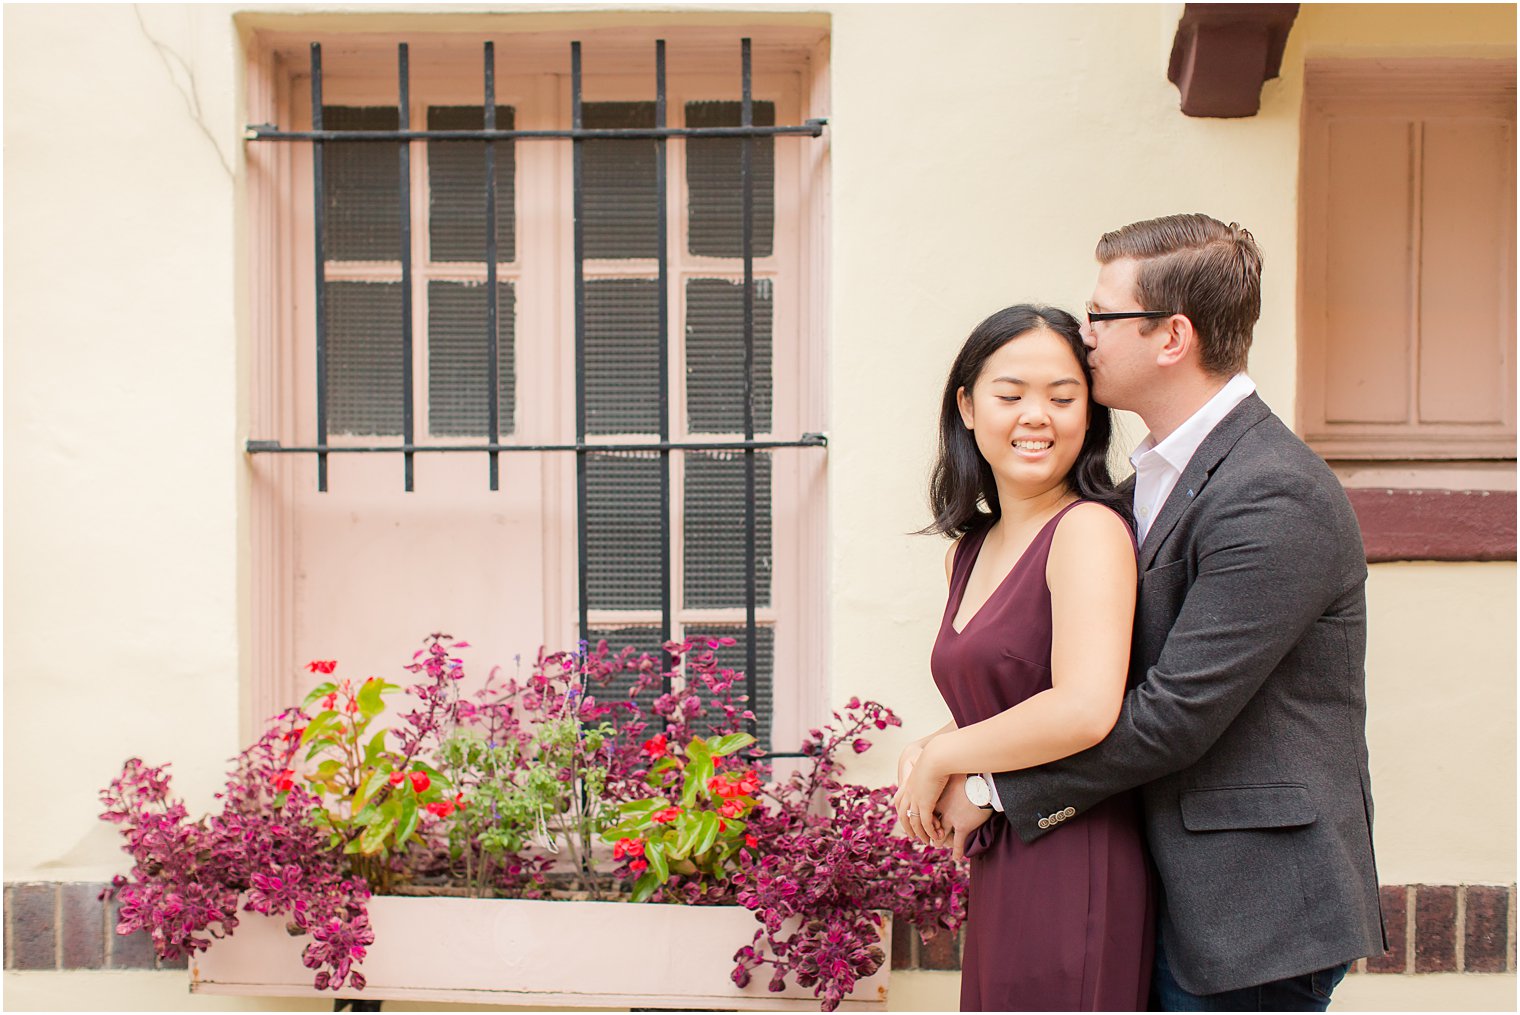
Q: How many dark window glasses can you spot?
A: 12